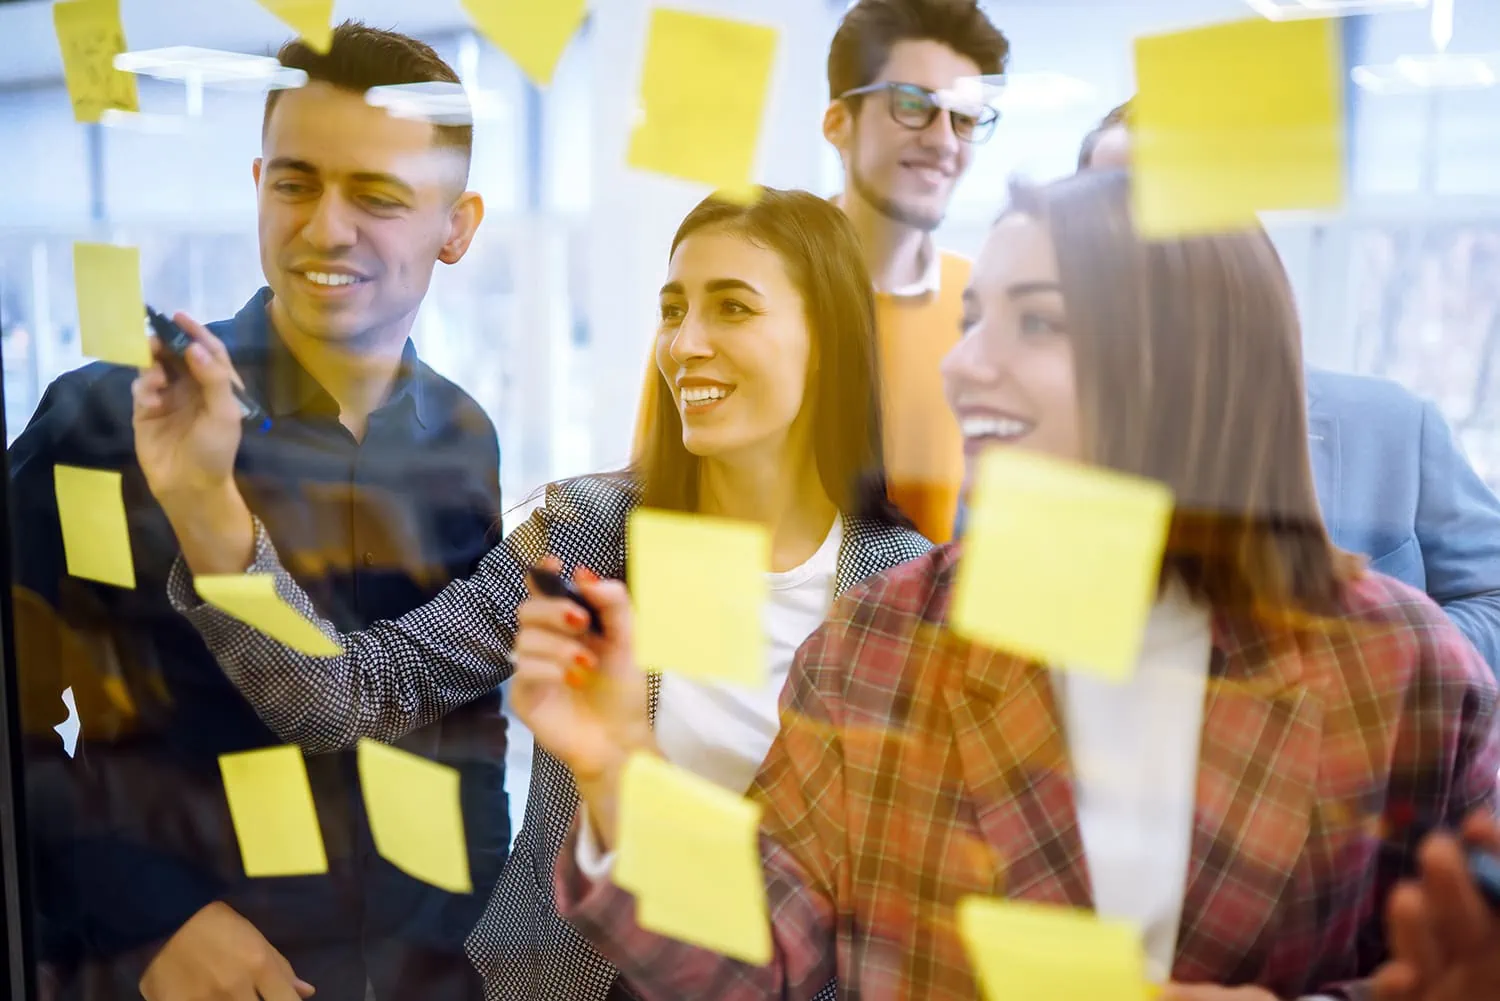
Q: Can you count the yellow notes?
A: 14